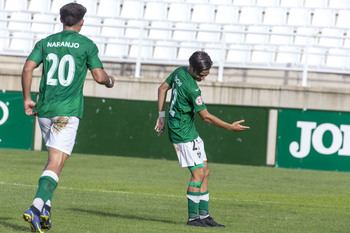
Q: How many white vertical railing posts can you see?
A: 3